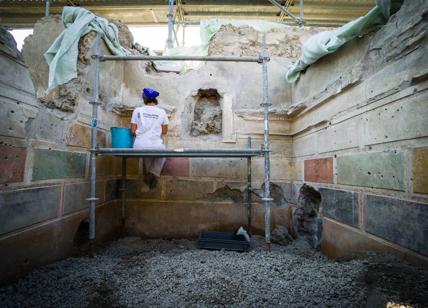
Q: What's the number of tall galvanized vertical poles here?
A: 2